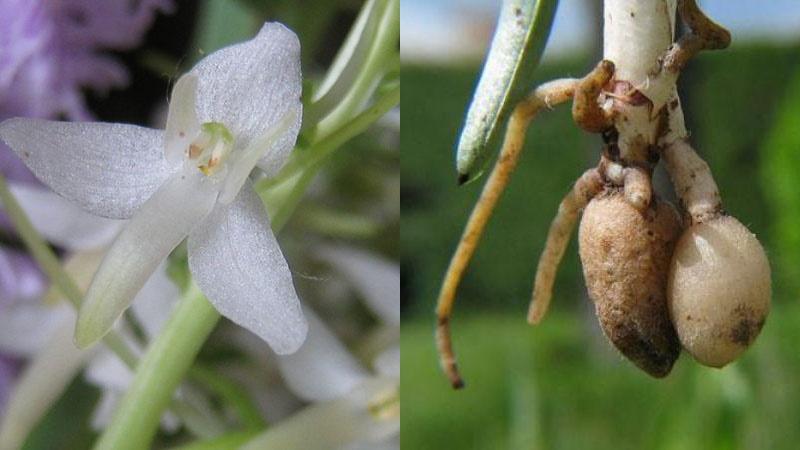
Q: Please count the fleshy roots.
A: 2